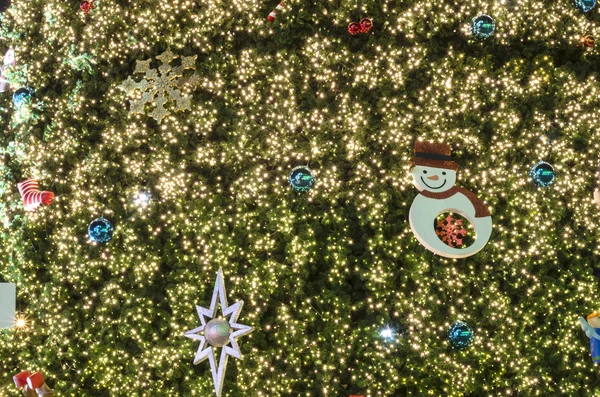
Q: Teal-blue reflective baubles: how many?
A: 7